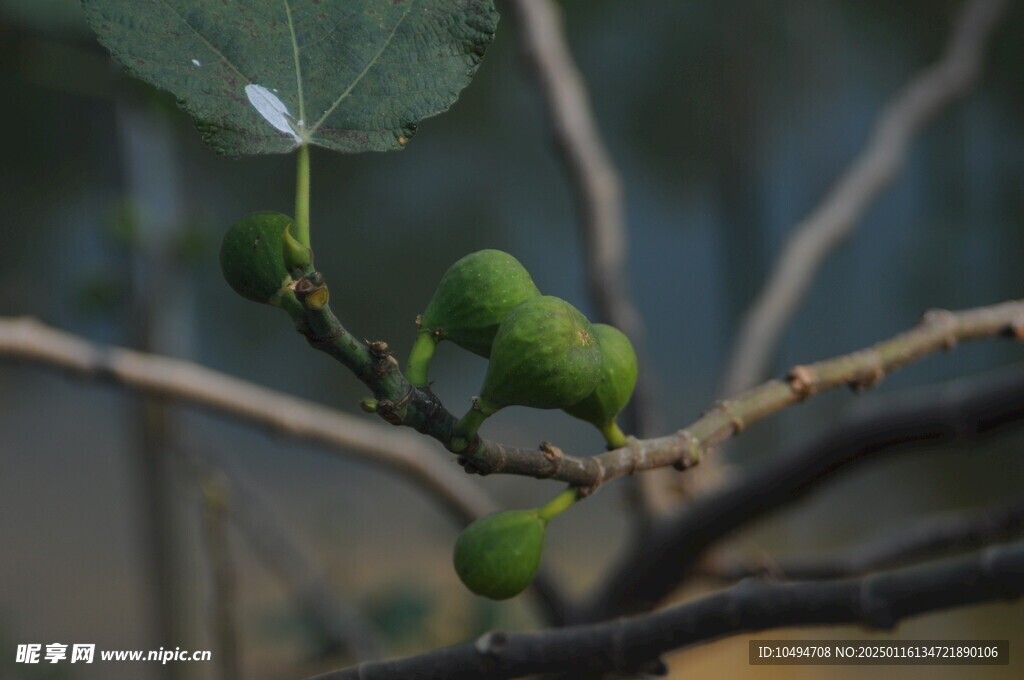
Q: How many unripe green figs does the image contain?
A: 5